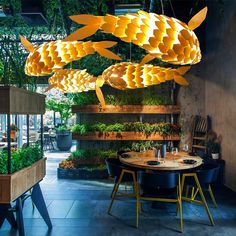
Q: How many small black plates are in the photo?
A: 3